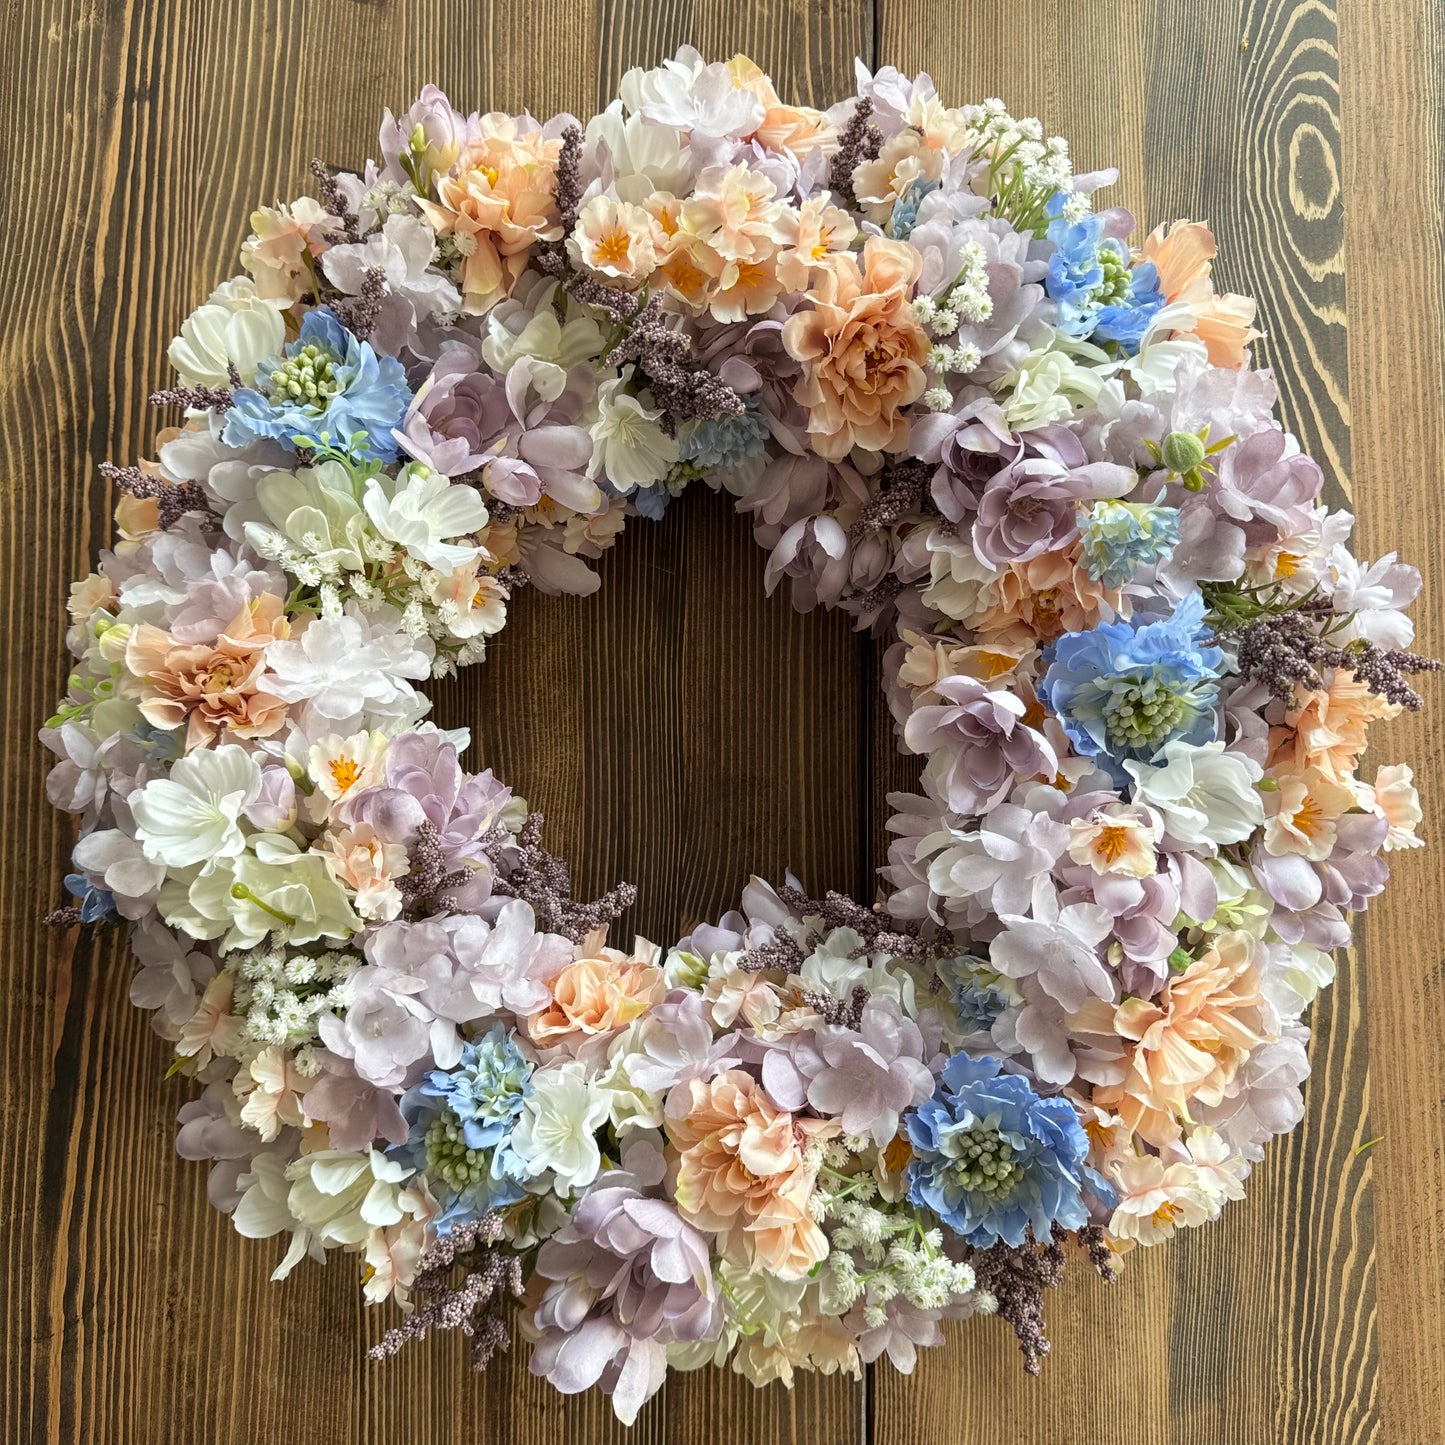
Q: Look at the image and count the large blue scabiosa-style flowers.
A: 5